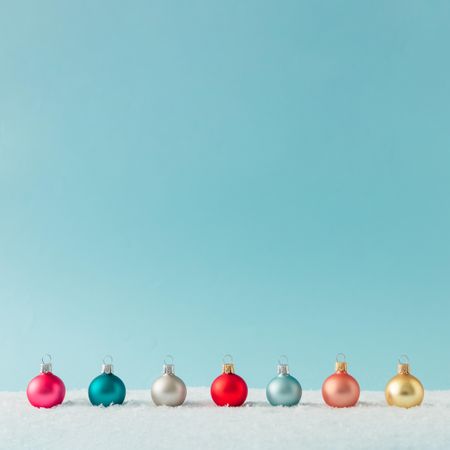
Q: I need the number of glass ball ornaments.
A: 7